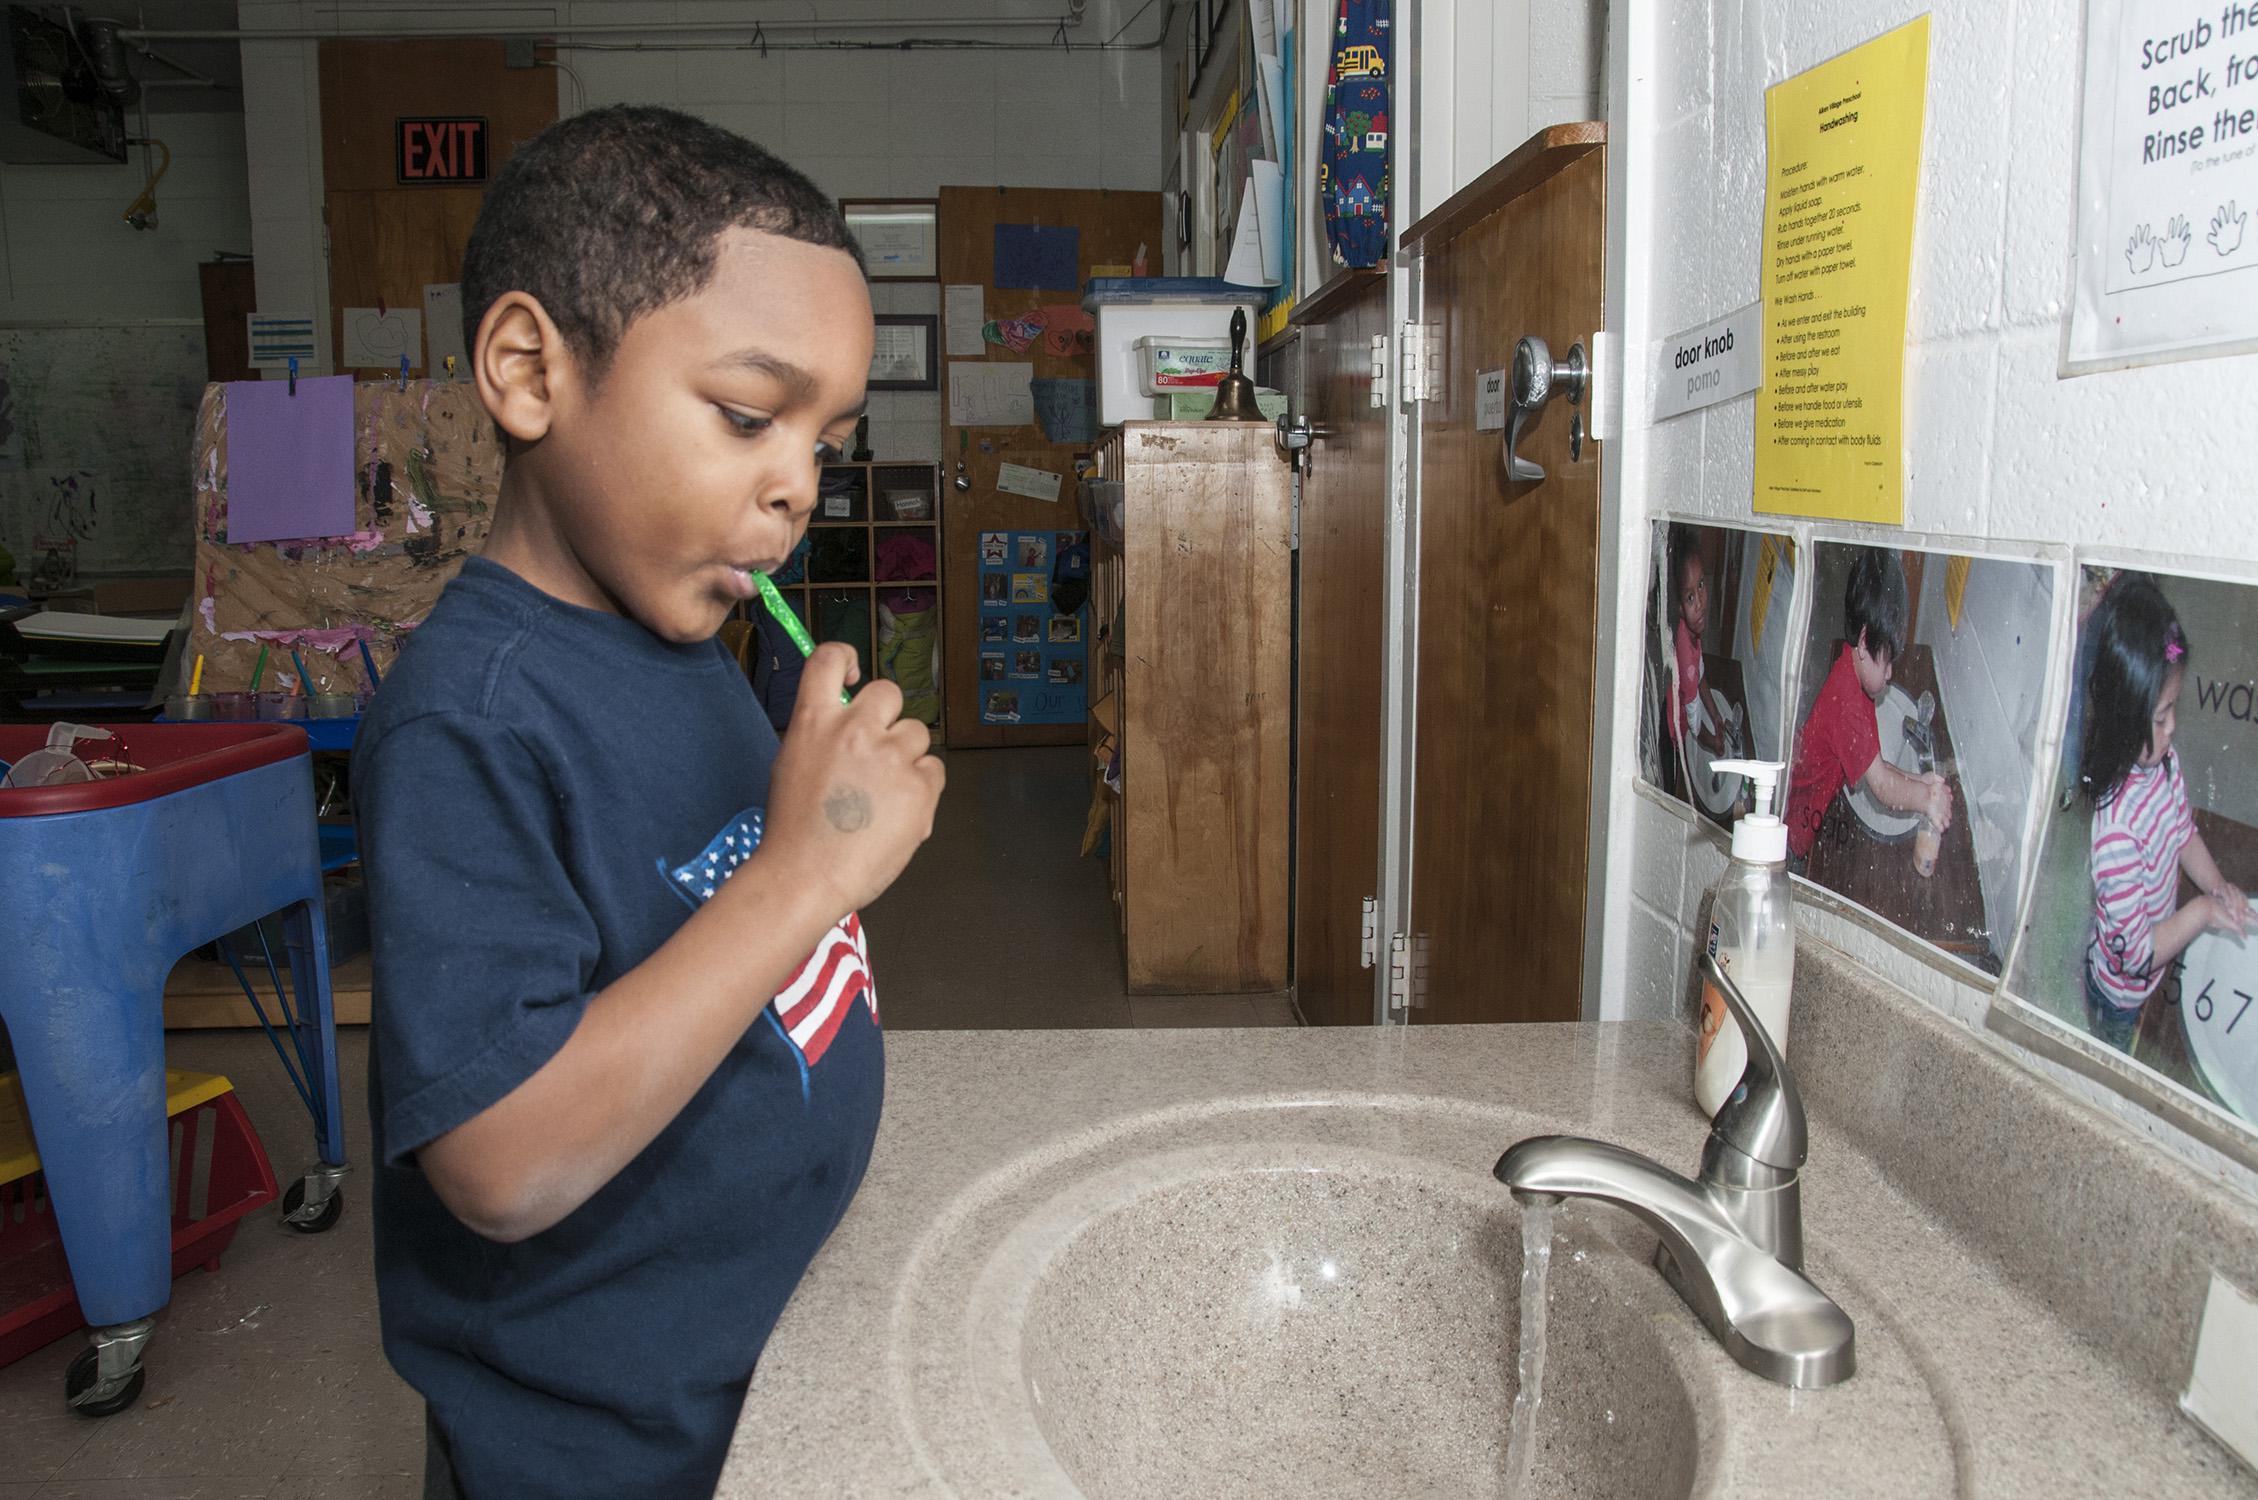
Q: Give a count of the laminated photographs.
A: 3